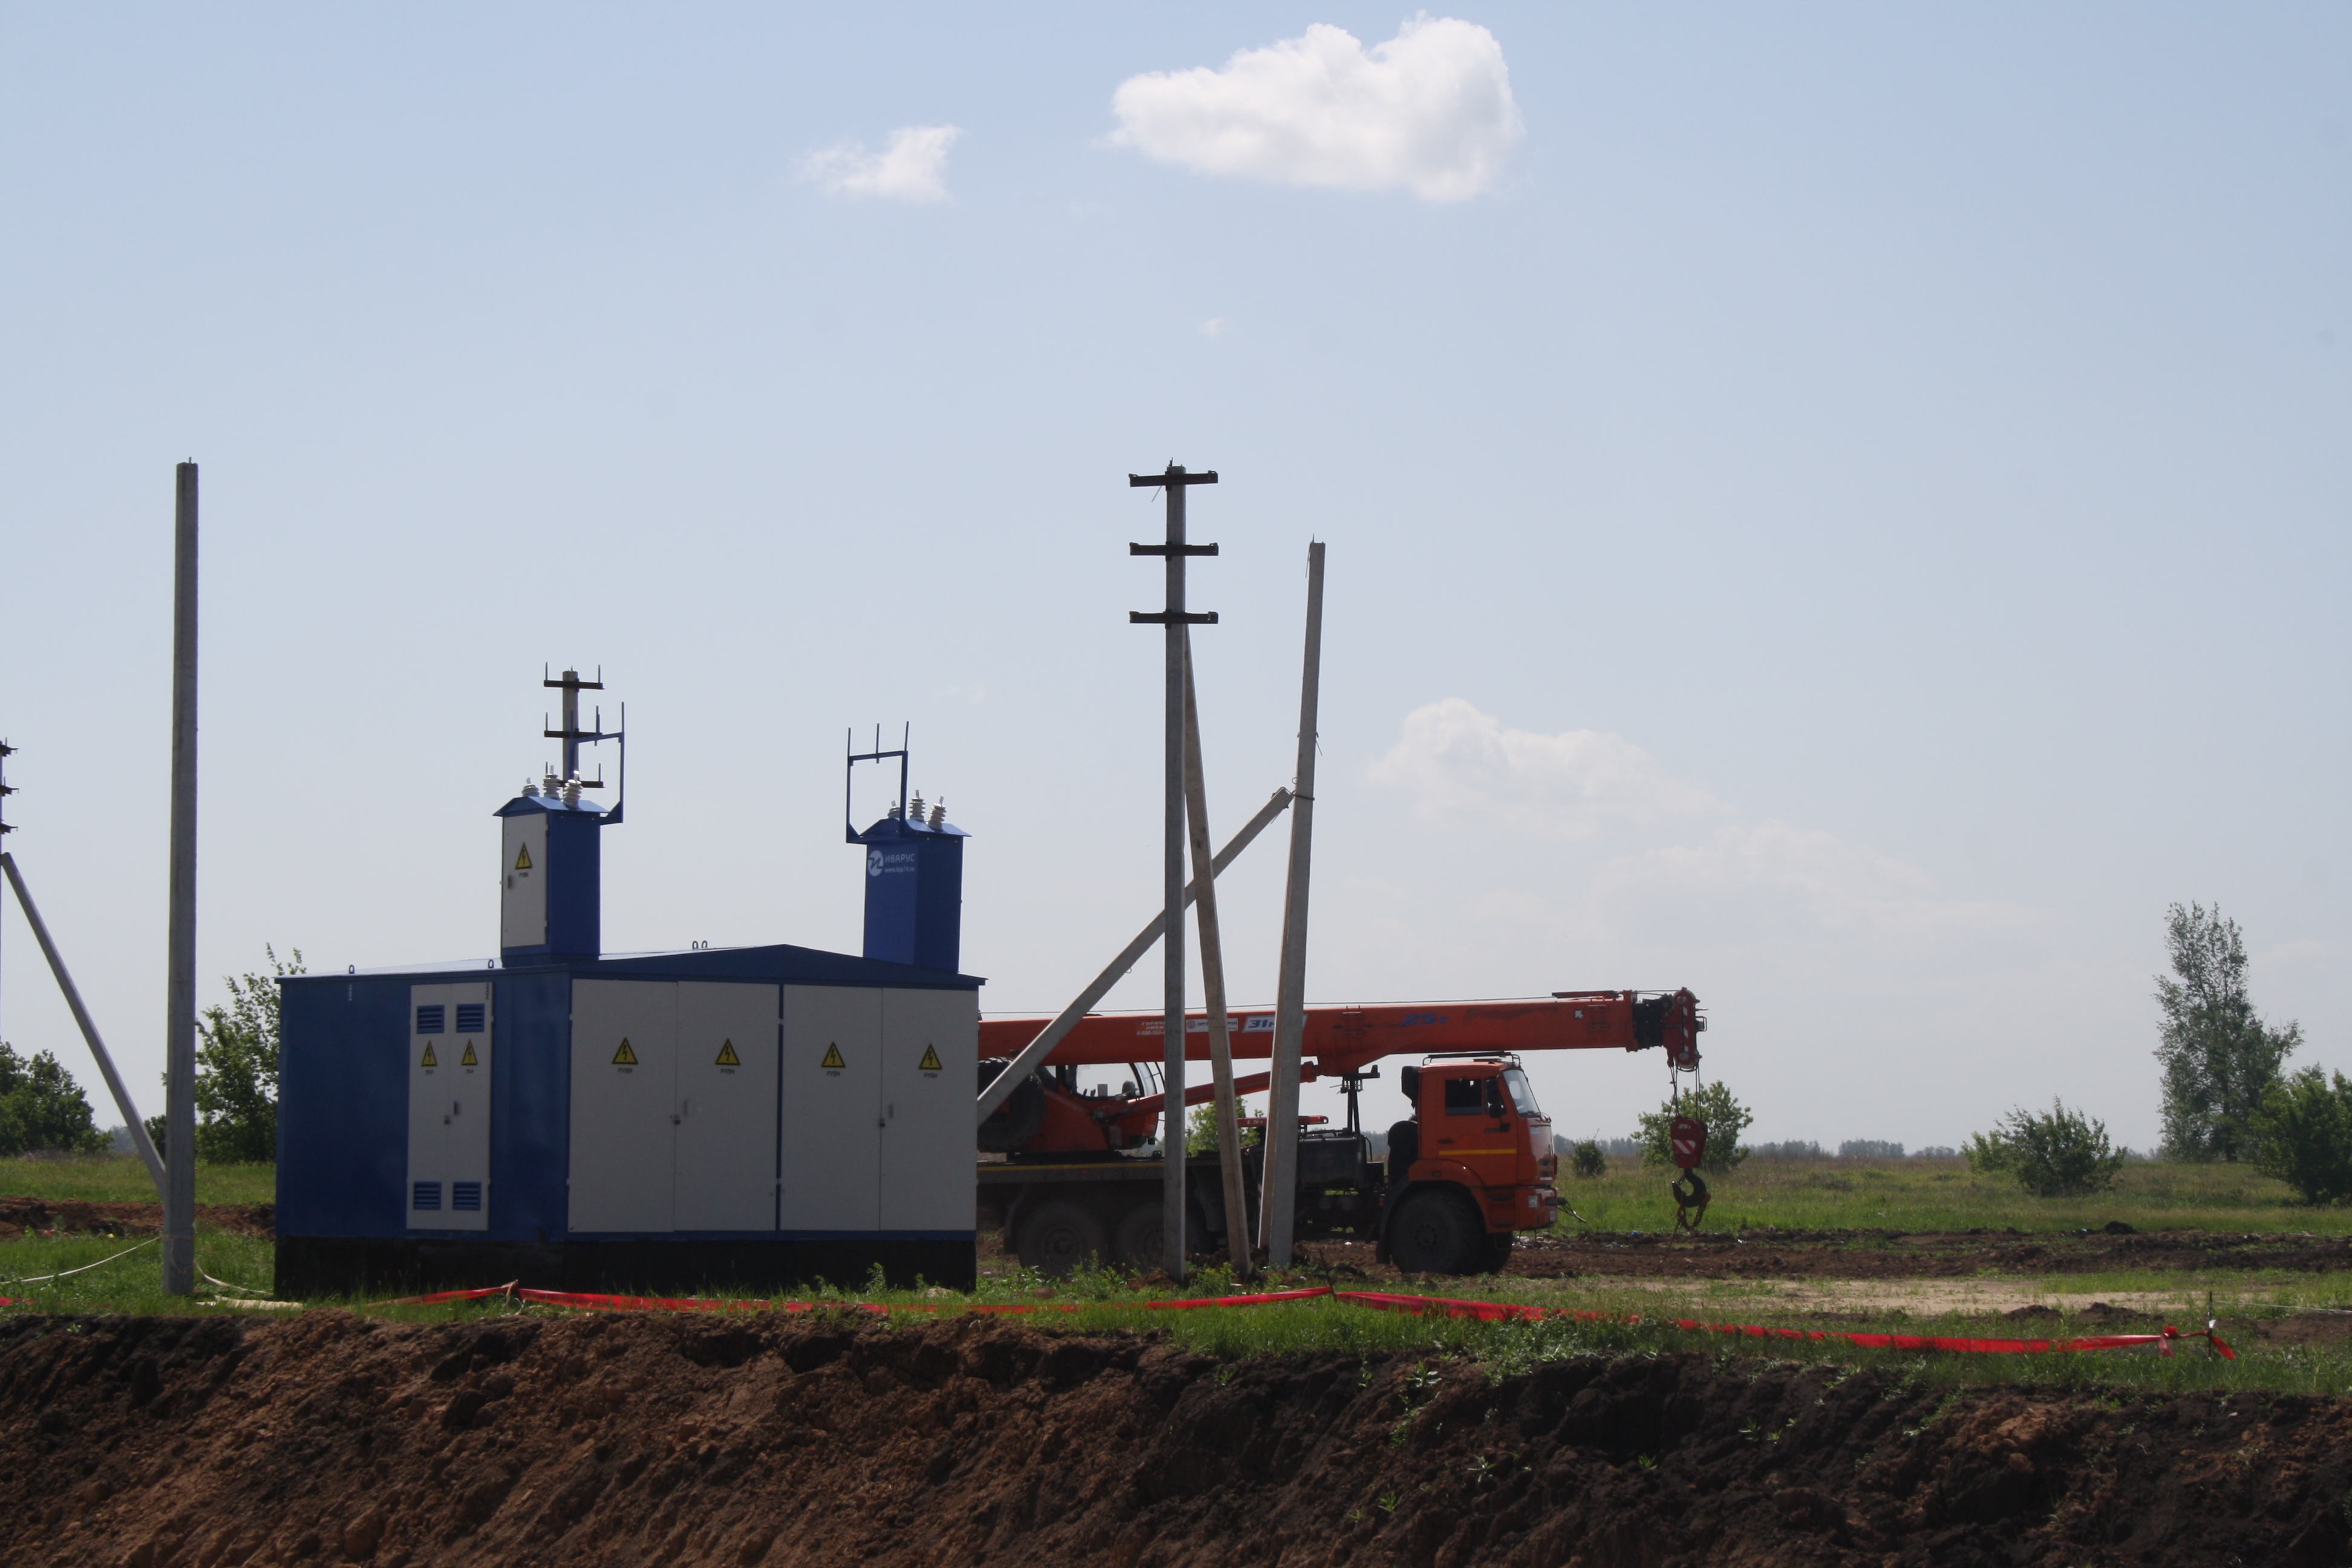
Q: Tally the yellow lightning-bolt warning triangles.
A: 7